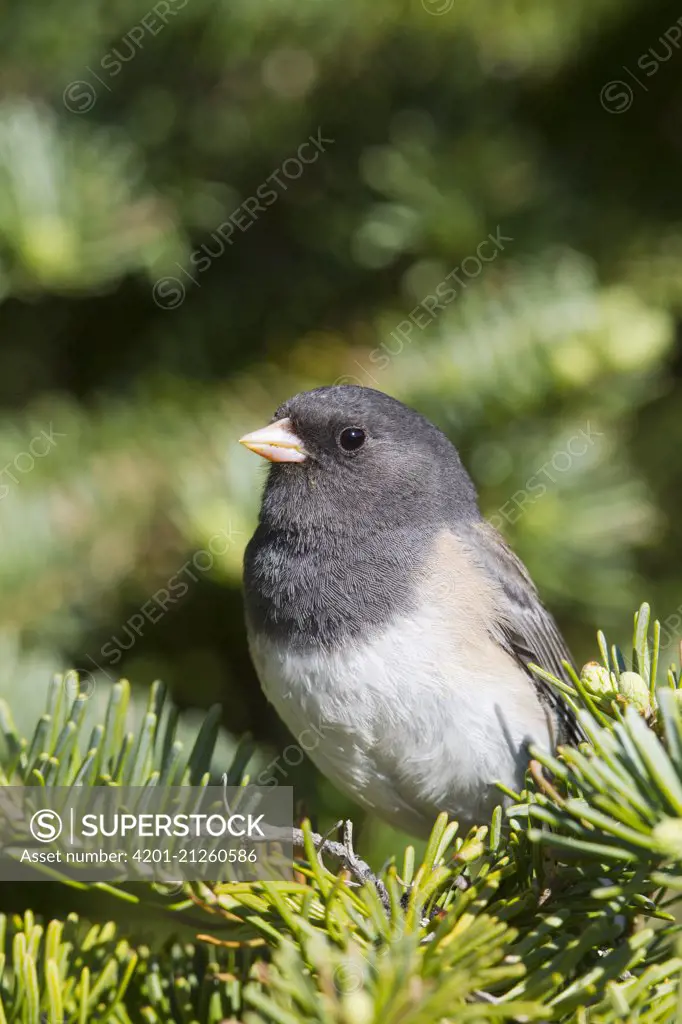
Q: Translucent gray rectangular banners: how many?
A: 1